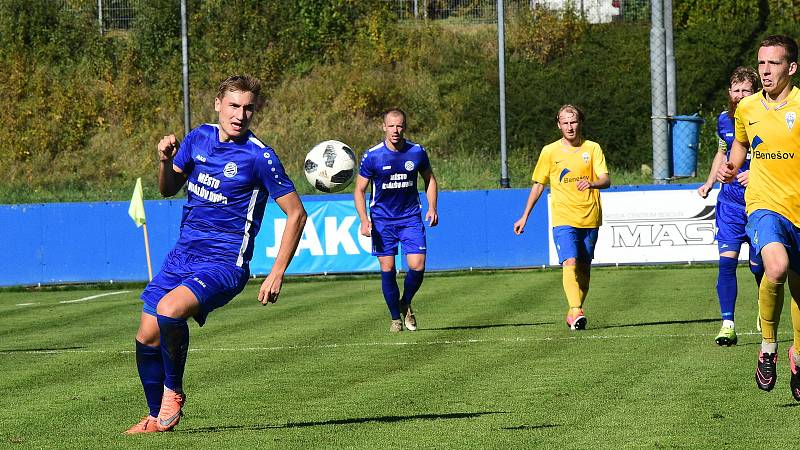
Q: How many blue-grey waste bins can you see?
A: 1